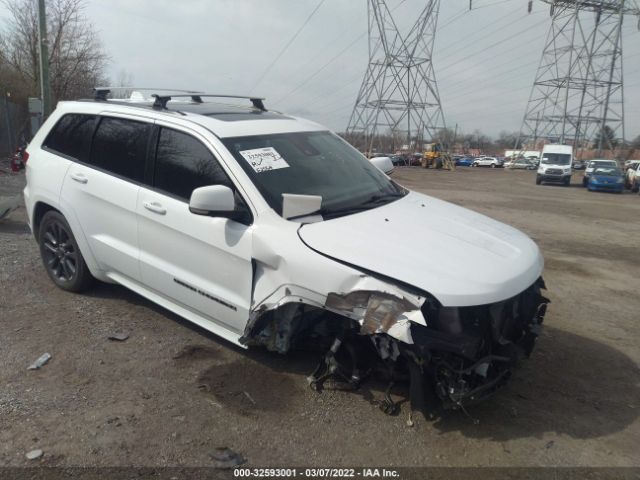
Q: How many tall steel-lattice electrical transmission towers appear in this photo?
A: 2